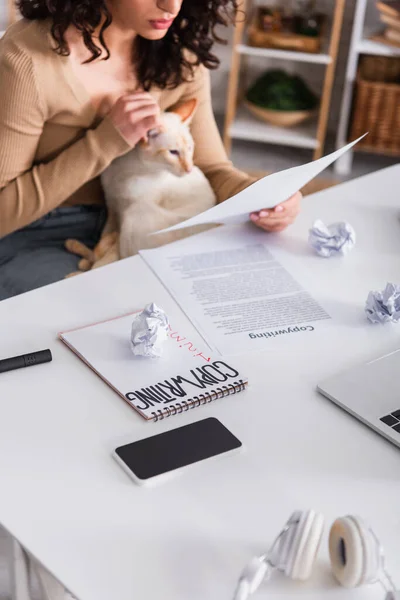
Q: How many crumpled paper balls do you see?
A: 3